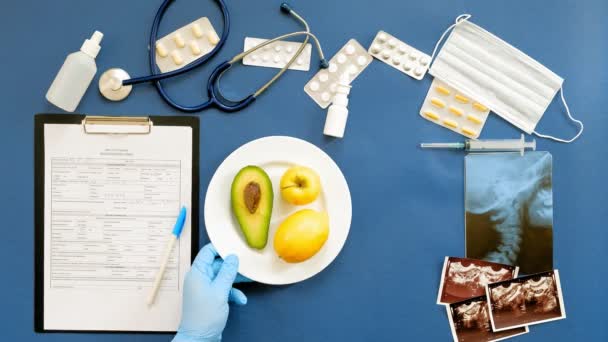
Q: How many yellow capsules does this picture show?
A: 9